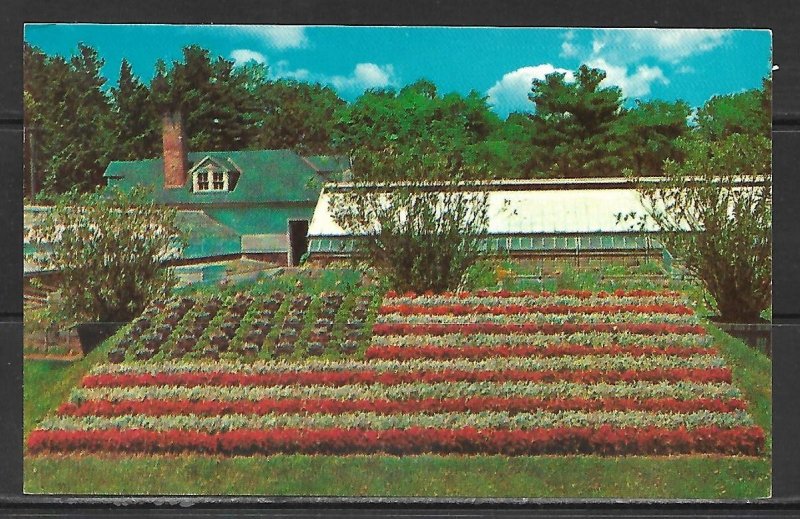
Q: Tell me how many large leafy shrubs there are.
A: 3